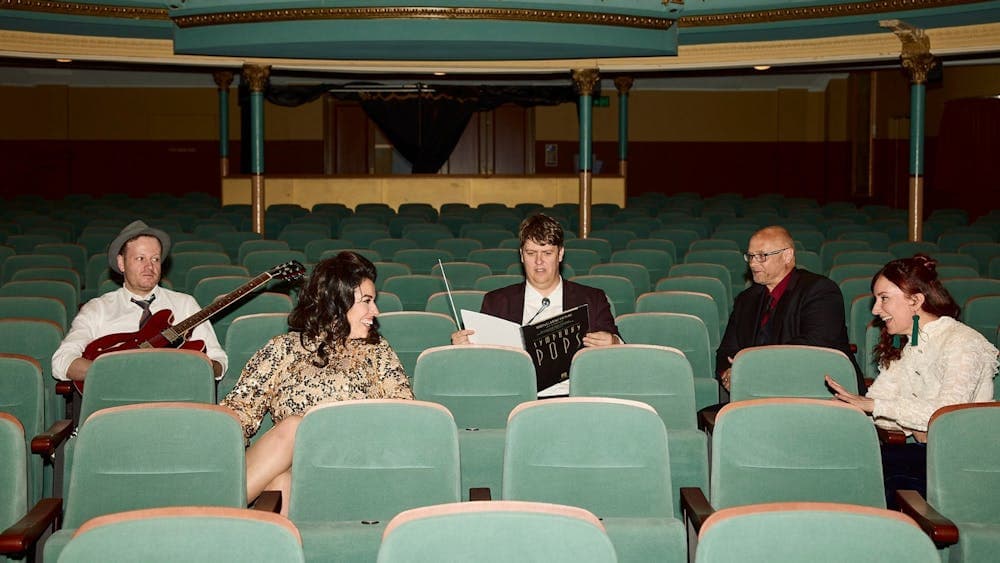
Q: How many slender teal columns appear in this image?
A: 5